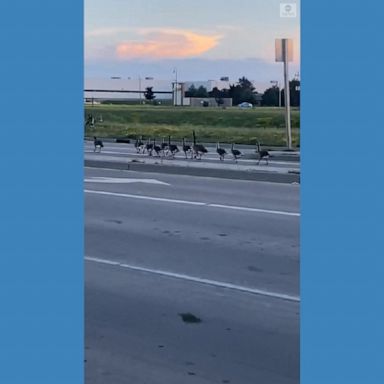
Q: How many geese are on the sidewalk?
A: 12